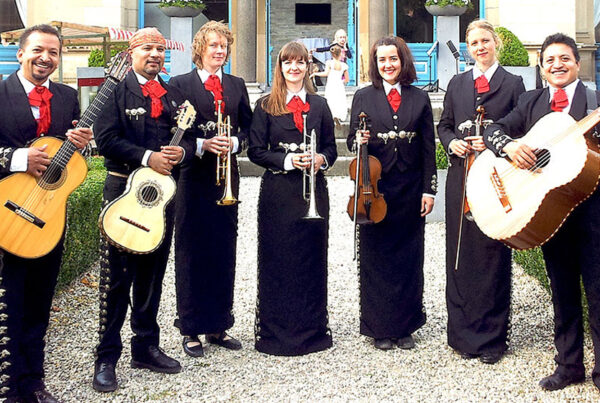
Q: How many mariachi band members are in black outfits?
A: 7